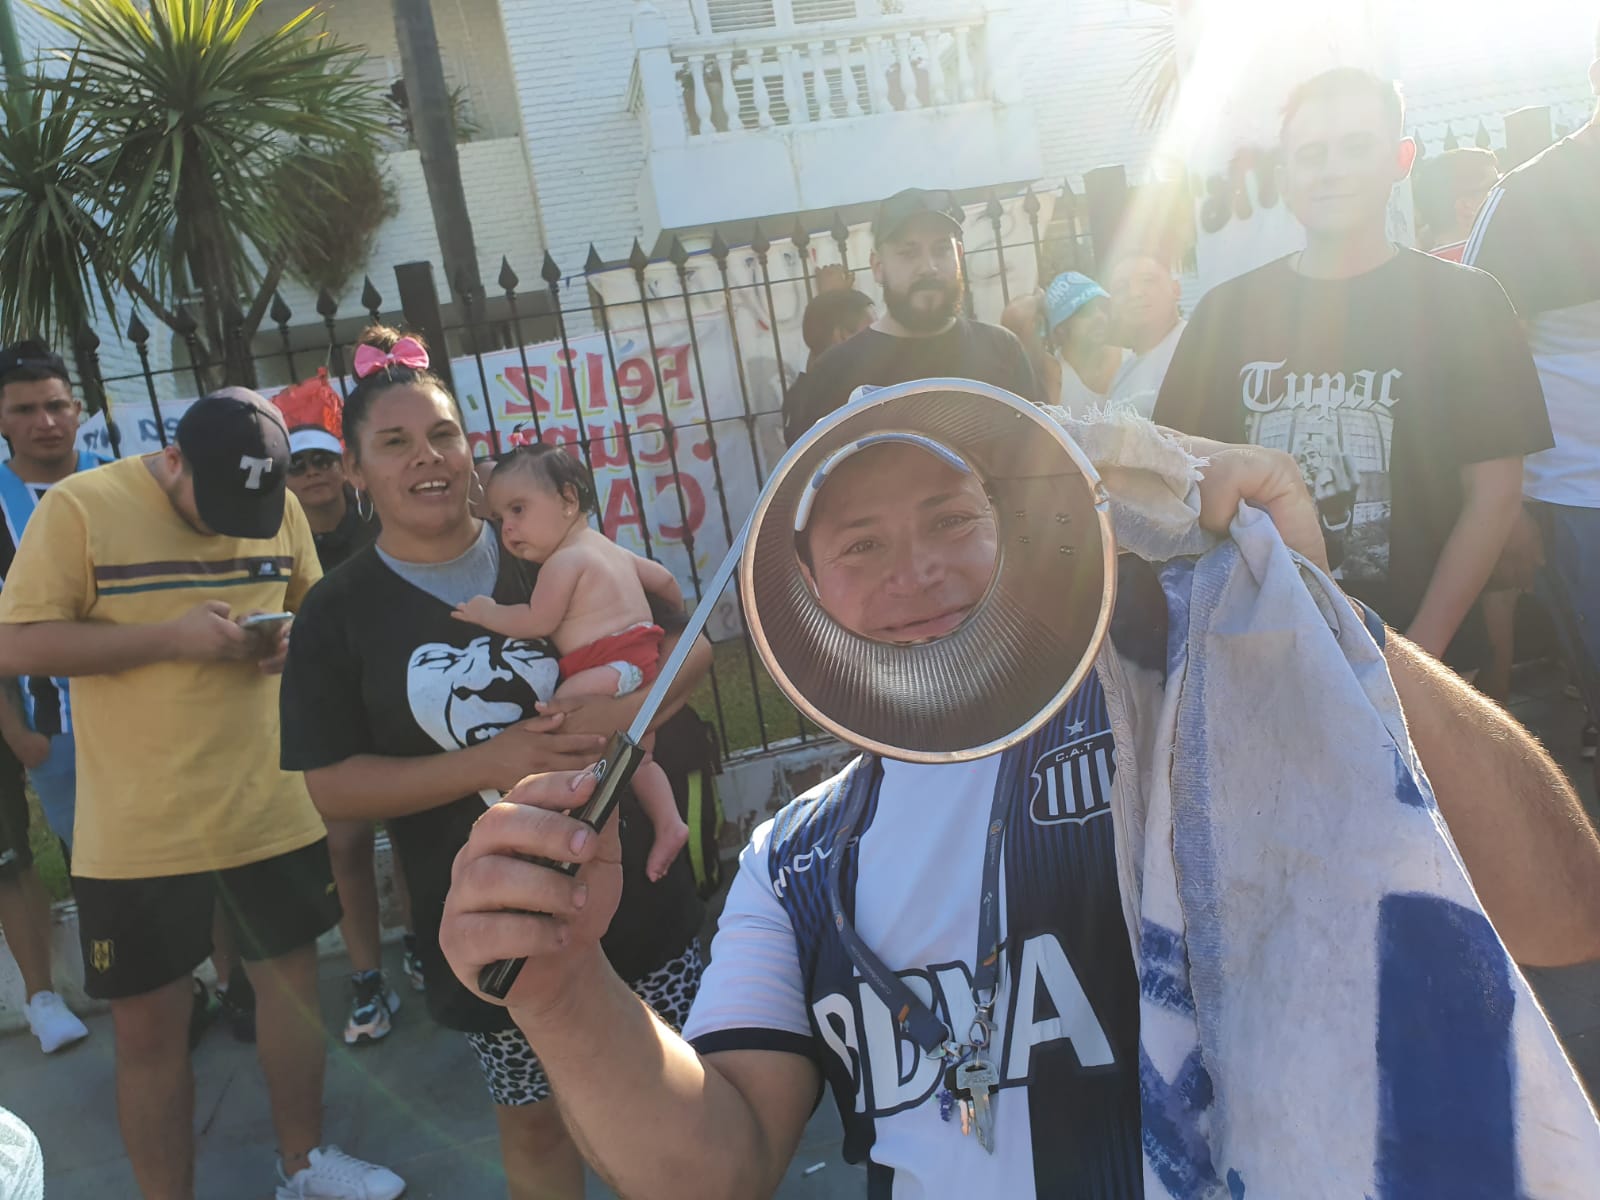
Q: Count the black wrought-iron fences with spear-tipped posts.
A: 1